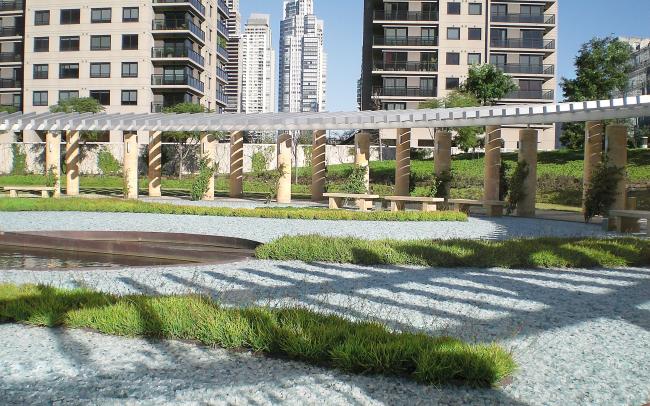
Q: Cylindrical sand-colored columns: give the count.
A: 15